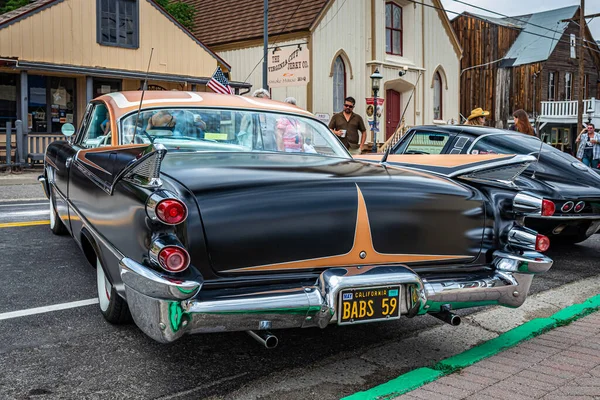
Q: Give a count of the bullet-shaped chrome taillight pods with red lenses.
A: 4